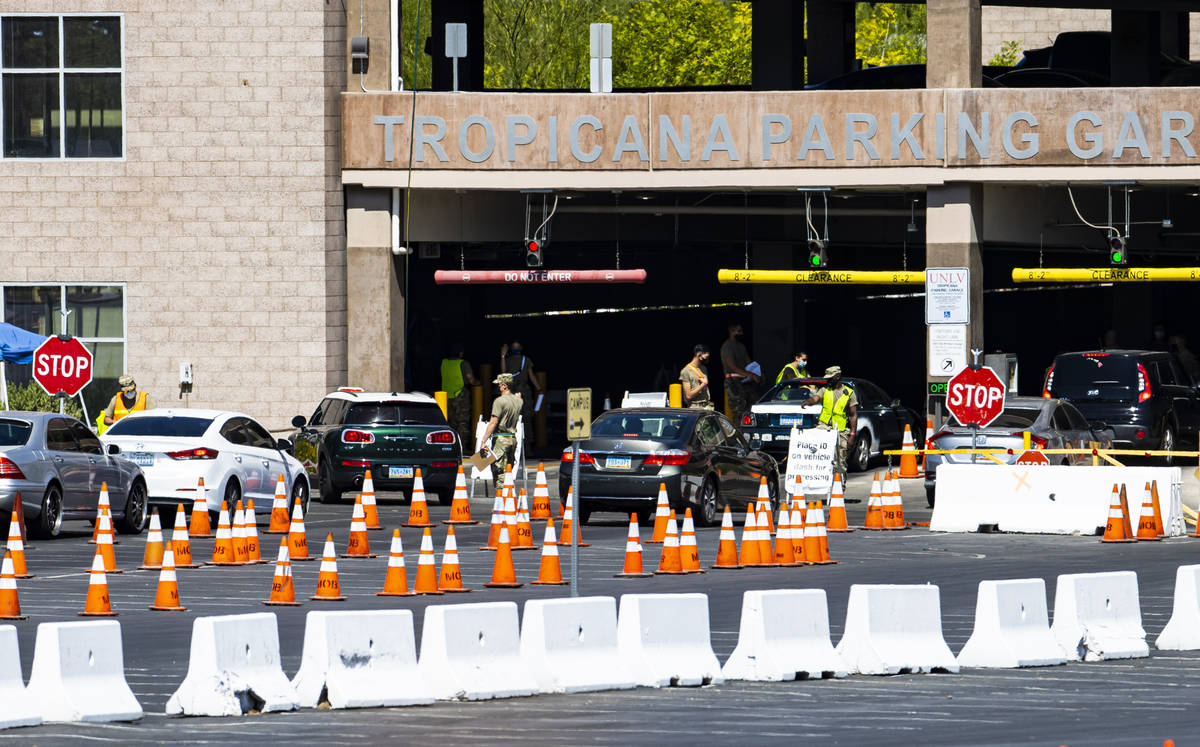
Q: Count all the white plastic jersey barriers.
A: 13